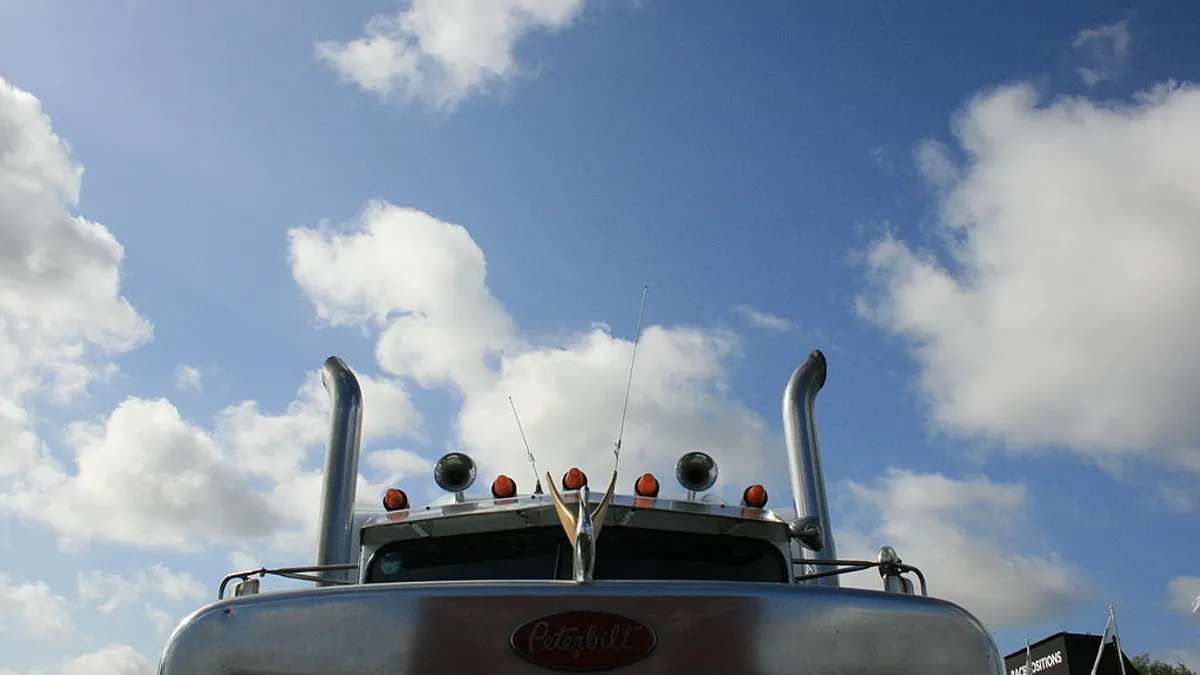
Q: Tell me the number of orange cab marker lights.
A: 5